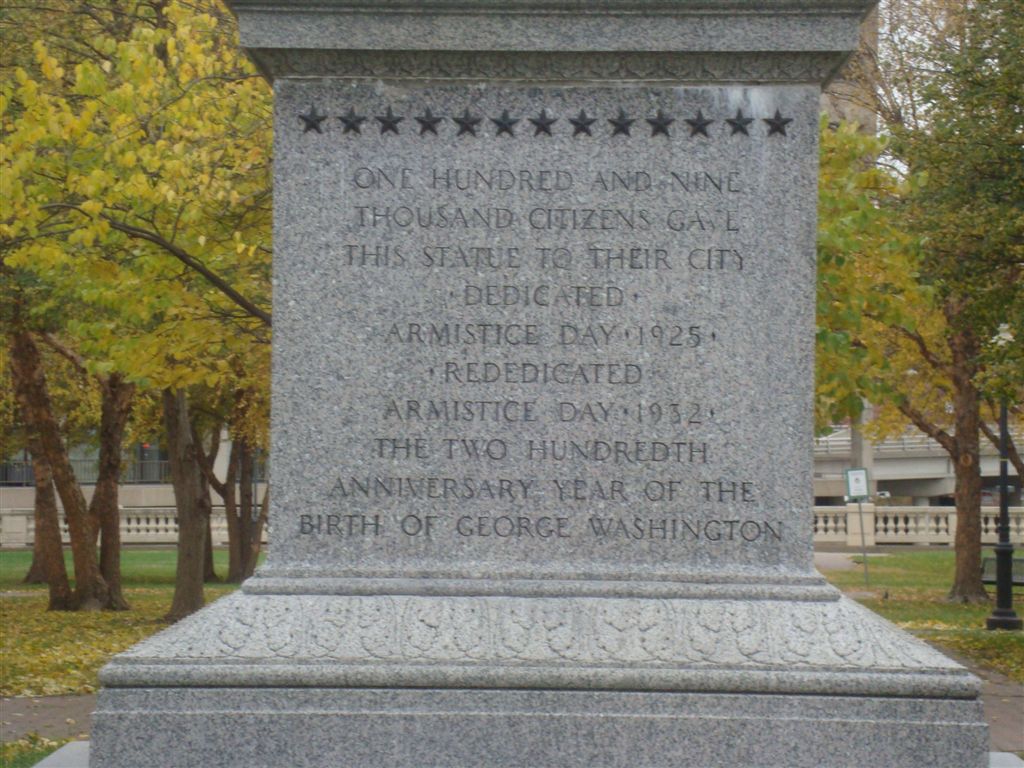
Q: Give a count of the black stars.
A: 13